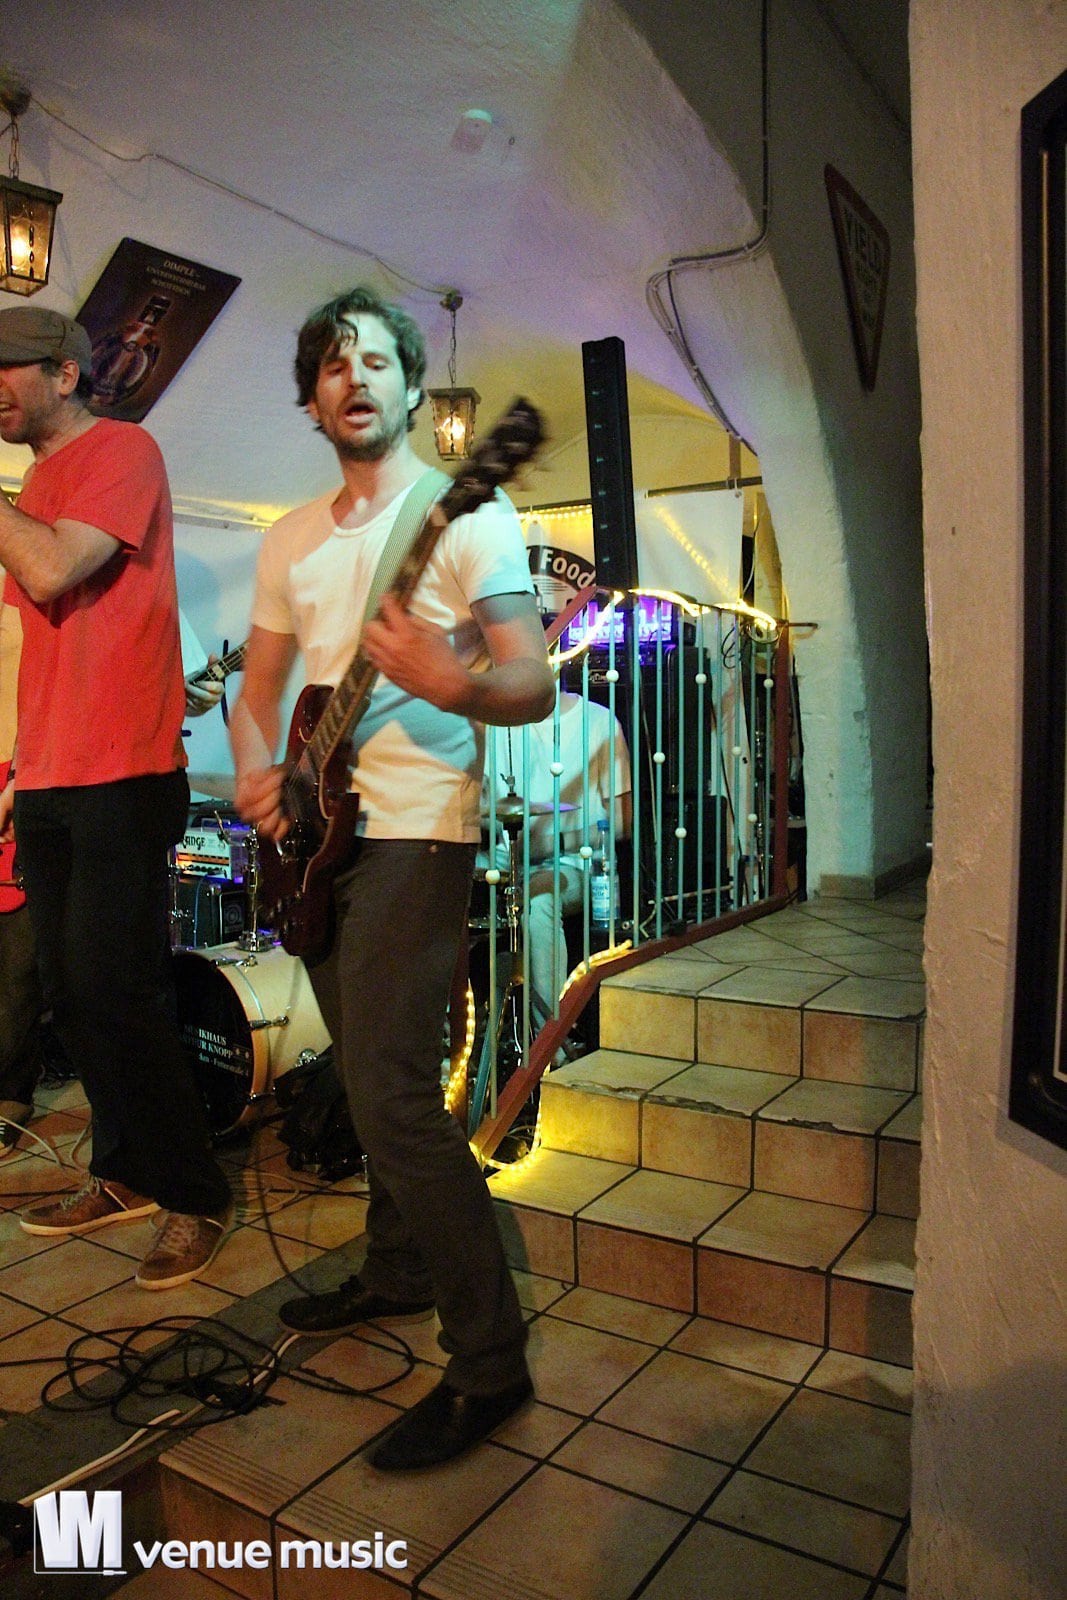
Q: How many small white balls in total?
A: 10